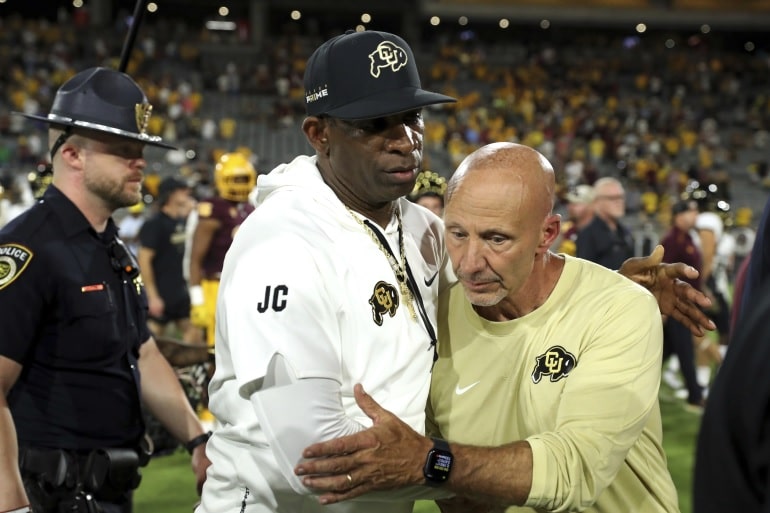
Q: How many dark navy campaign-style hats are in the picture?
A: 1